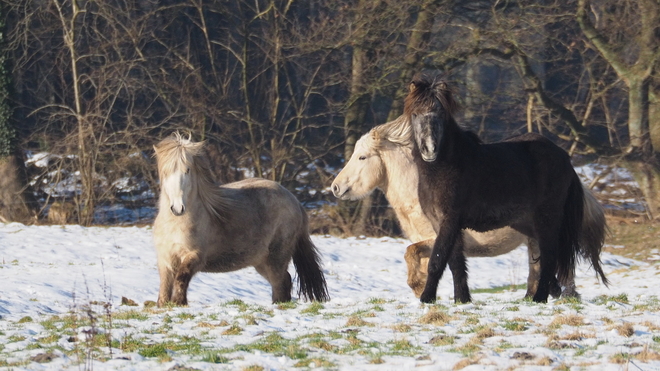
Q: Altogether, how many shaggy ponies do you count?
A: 3